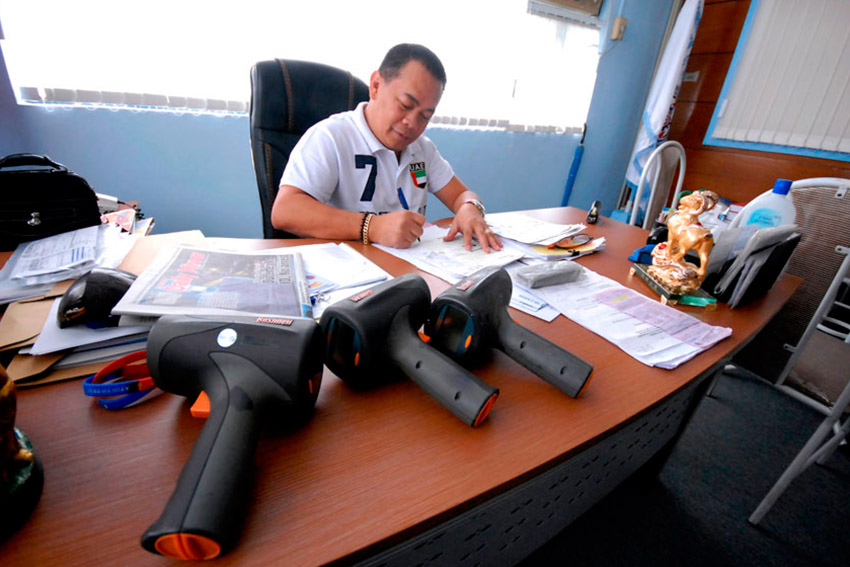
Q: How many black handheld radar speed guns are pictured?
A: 3